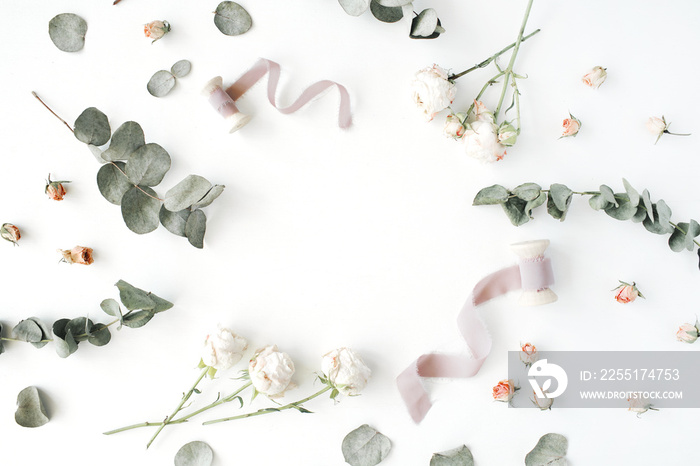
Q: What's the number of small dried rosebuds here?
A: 13